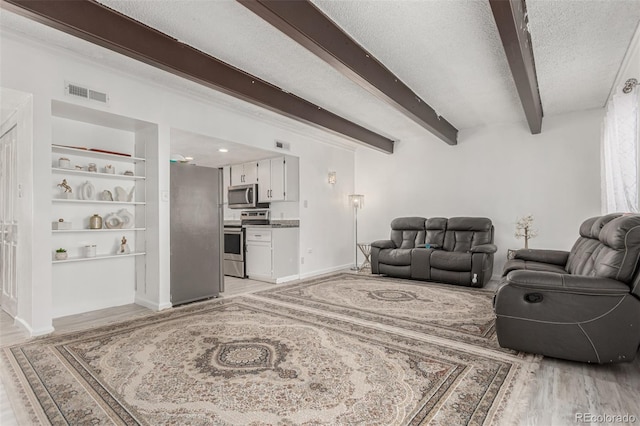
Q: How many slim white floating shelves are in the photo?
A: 5